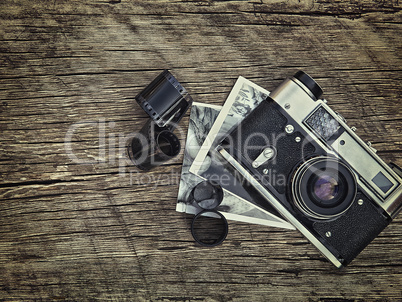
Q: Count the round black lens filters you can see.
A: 2